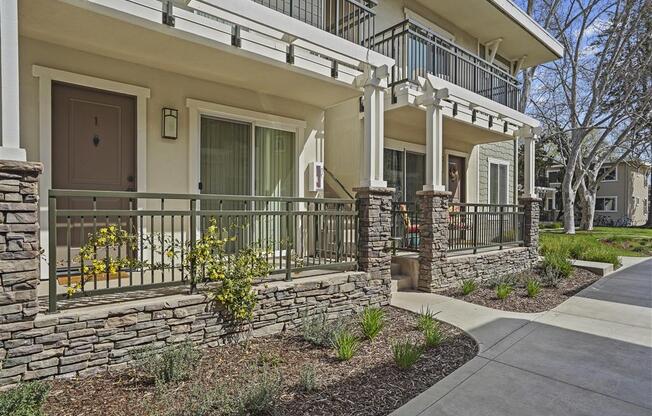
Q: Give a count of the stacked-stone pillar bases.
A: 4